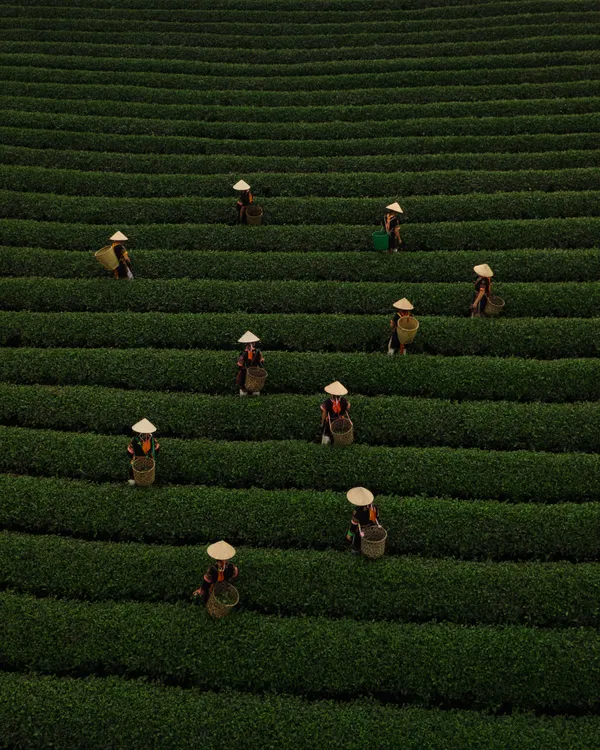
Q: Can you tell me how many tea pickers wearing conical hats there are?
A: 10